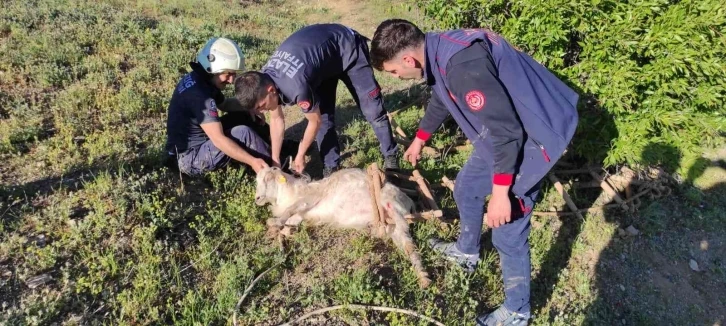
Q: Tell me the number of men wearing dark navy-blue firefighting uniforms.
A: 3